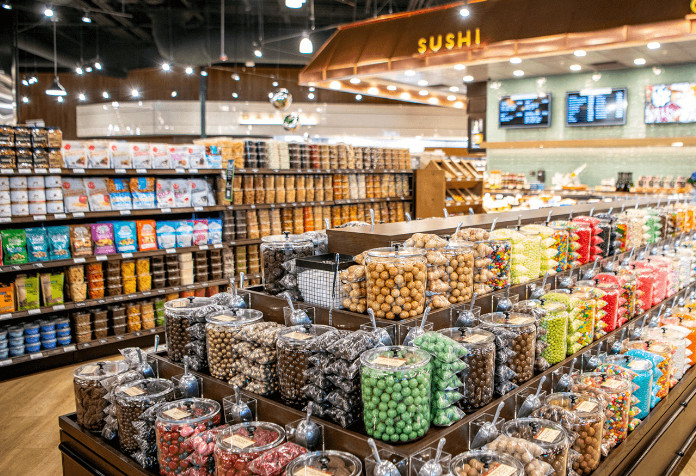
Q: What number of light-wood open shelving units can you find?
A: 1